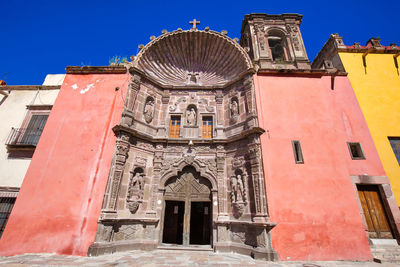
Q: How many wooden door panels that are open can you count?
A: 2